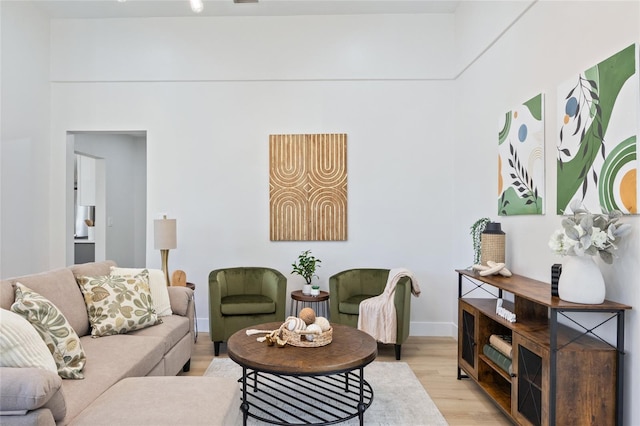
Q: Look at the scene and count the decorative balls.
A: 4